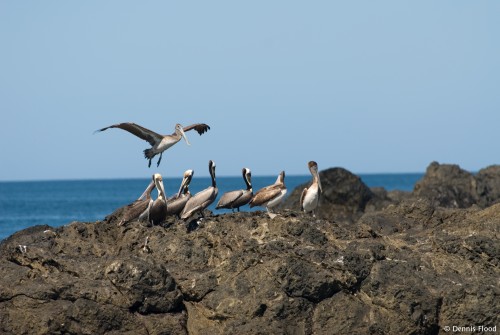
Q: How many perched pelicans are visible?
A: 7